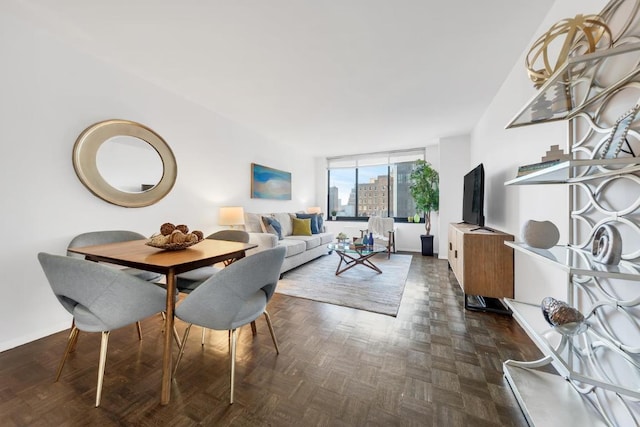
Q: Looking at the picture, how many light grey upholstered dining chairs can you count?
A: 4